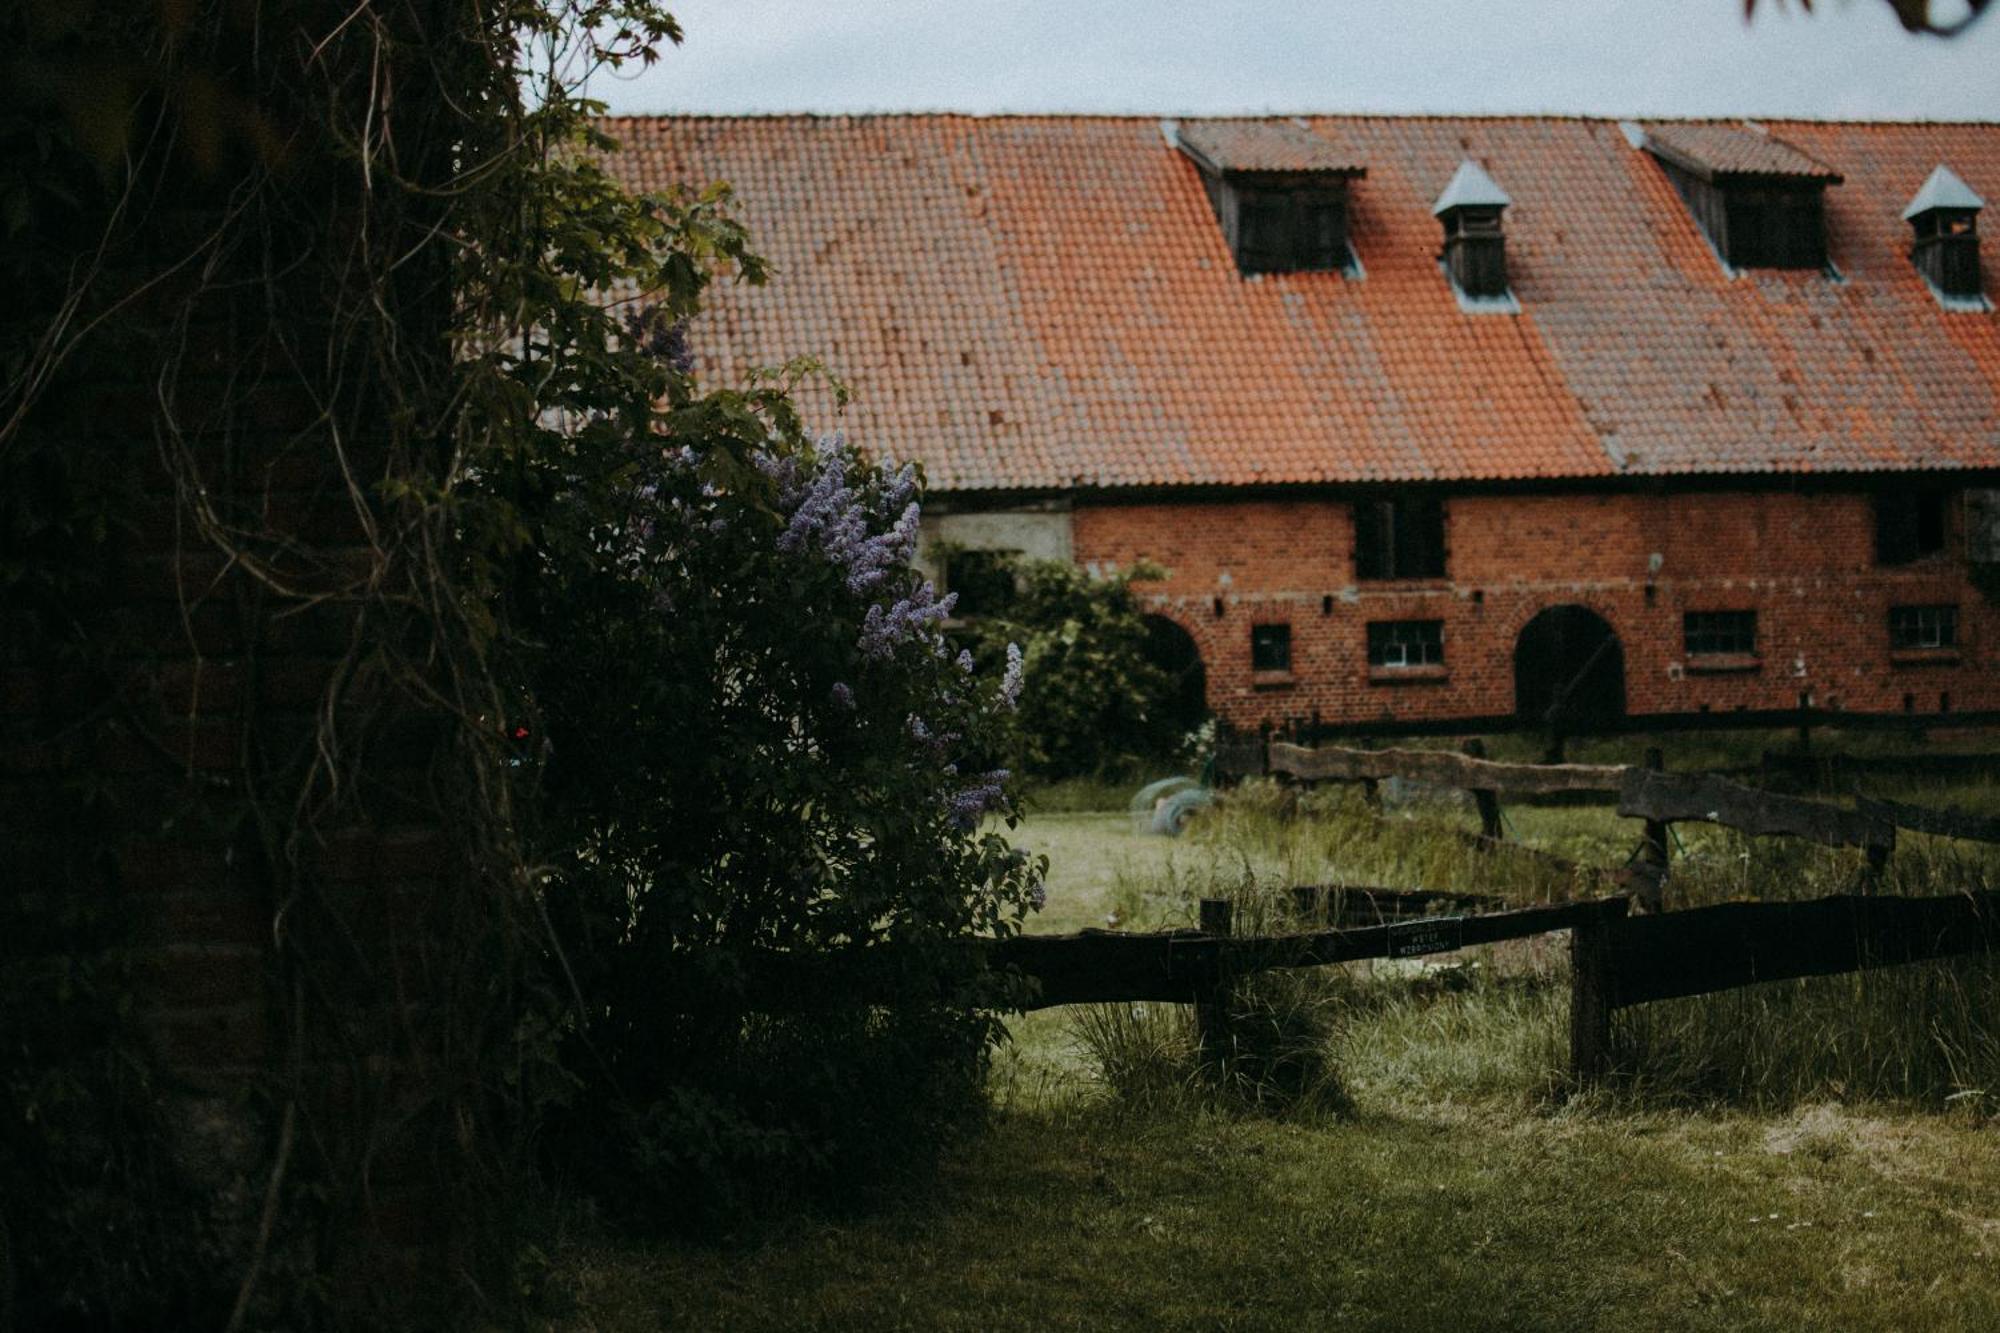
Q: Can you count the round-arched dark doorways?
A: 2